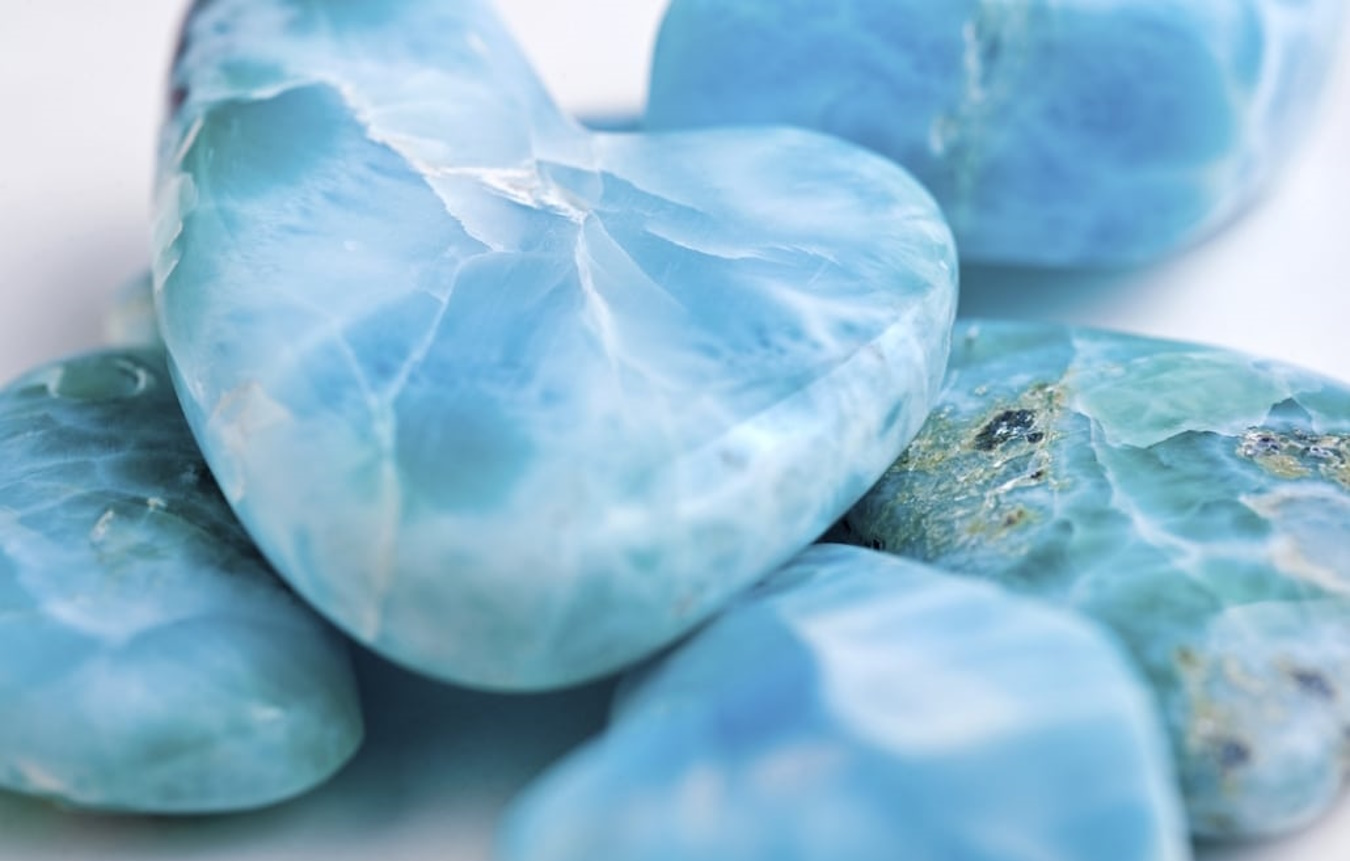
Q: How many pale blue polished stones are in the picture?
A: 5